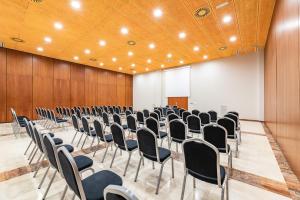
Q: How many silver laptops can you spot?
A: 0